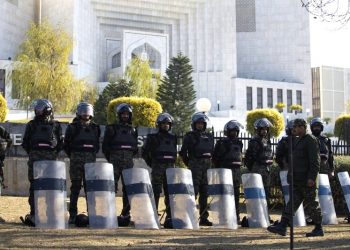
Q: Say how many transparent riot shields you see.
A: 9